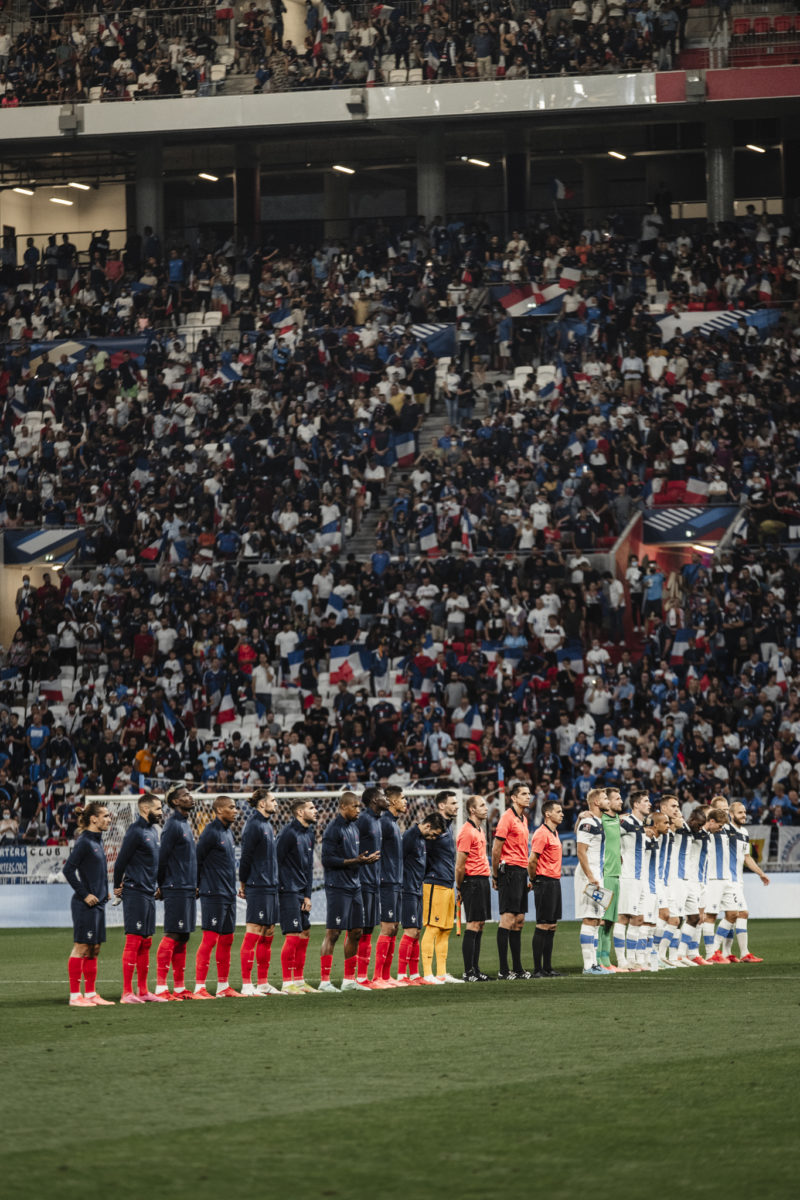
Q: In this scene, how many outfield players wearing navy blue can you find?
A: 10